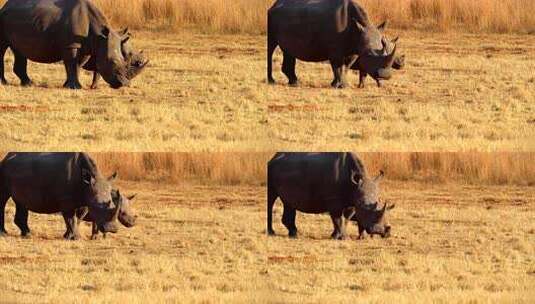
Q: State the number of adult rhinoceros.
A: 4